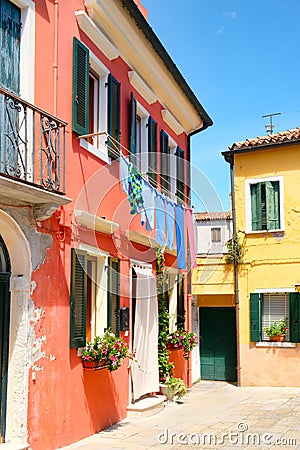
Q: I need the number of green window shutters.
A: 14